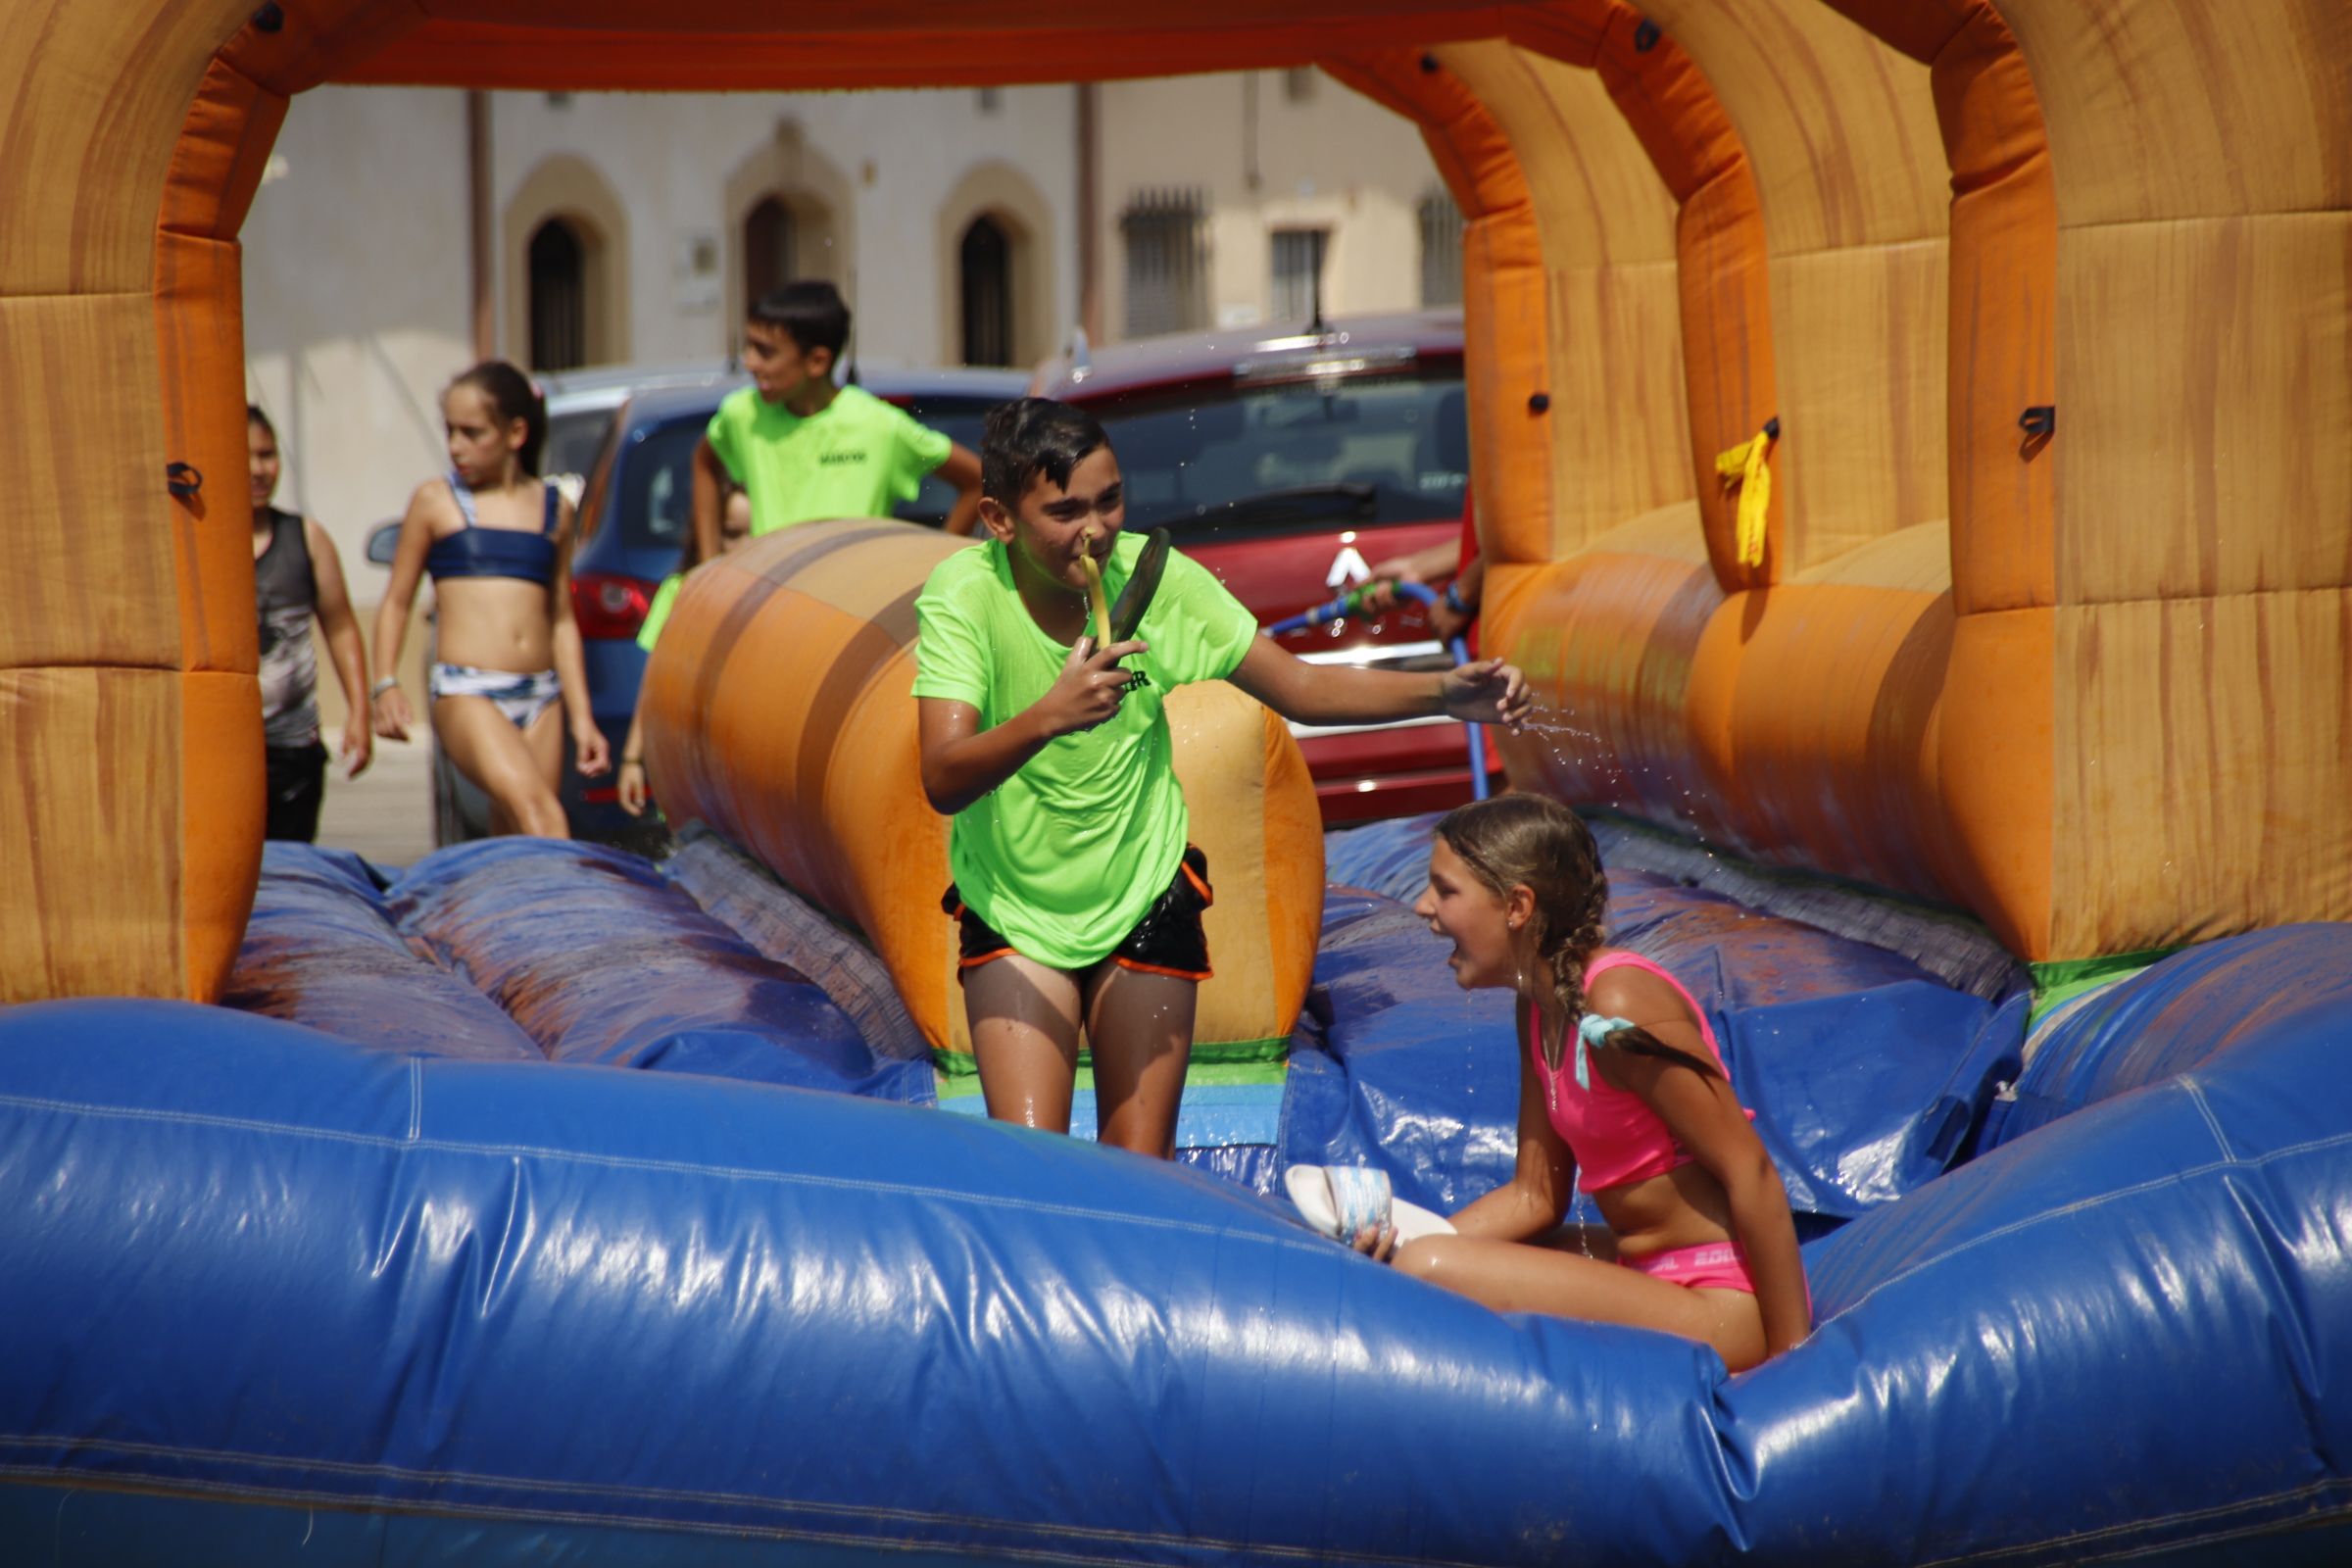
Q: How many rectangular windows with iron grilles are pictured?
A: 3